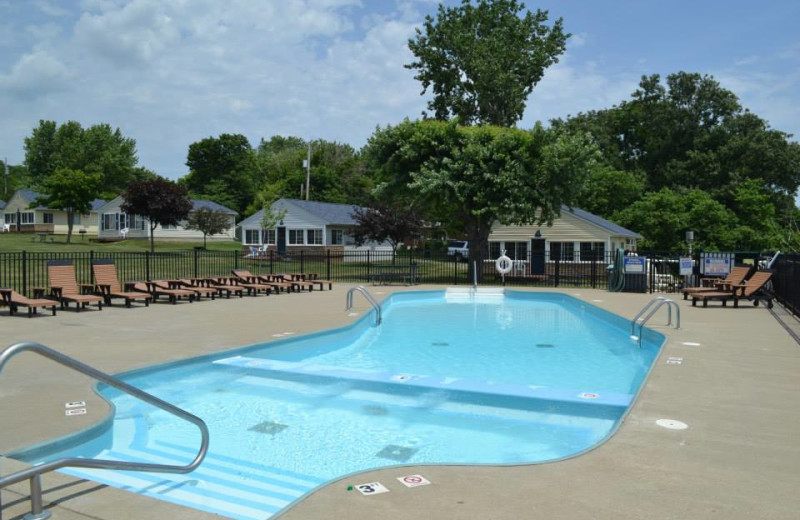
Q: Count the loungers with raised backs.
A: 5